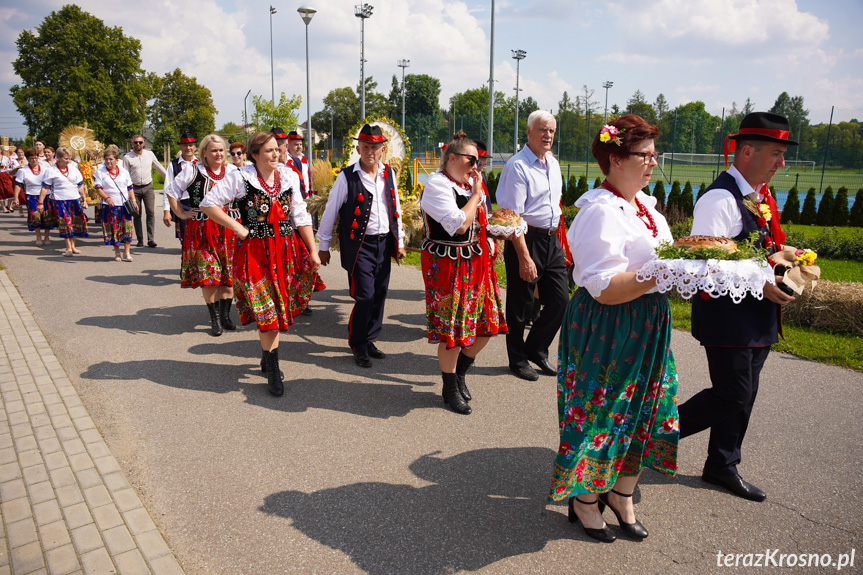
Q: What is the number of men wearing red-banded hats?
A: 6